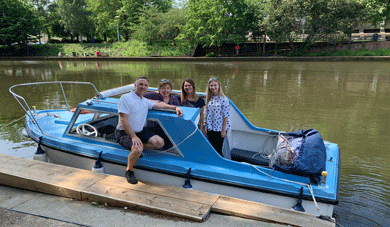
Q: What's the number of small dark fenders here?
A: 4